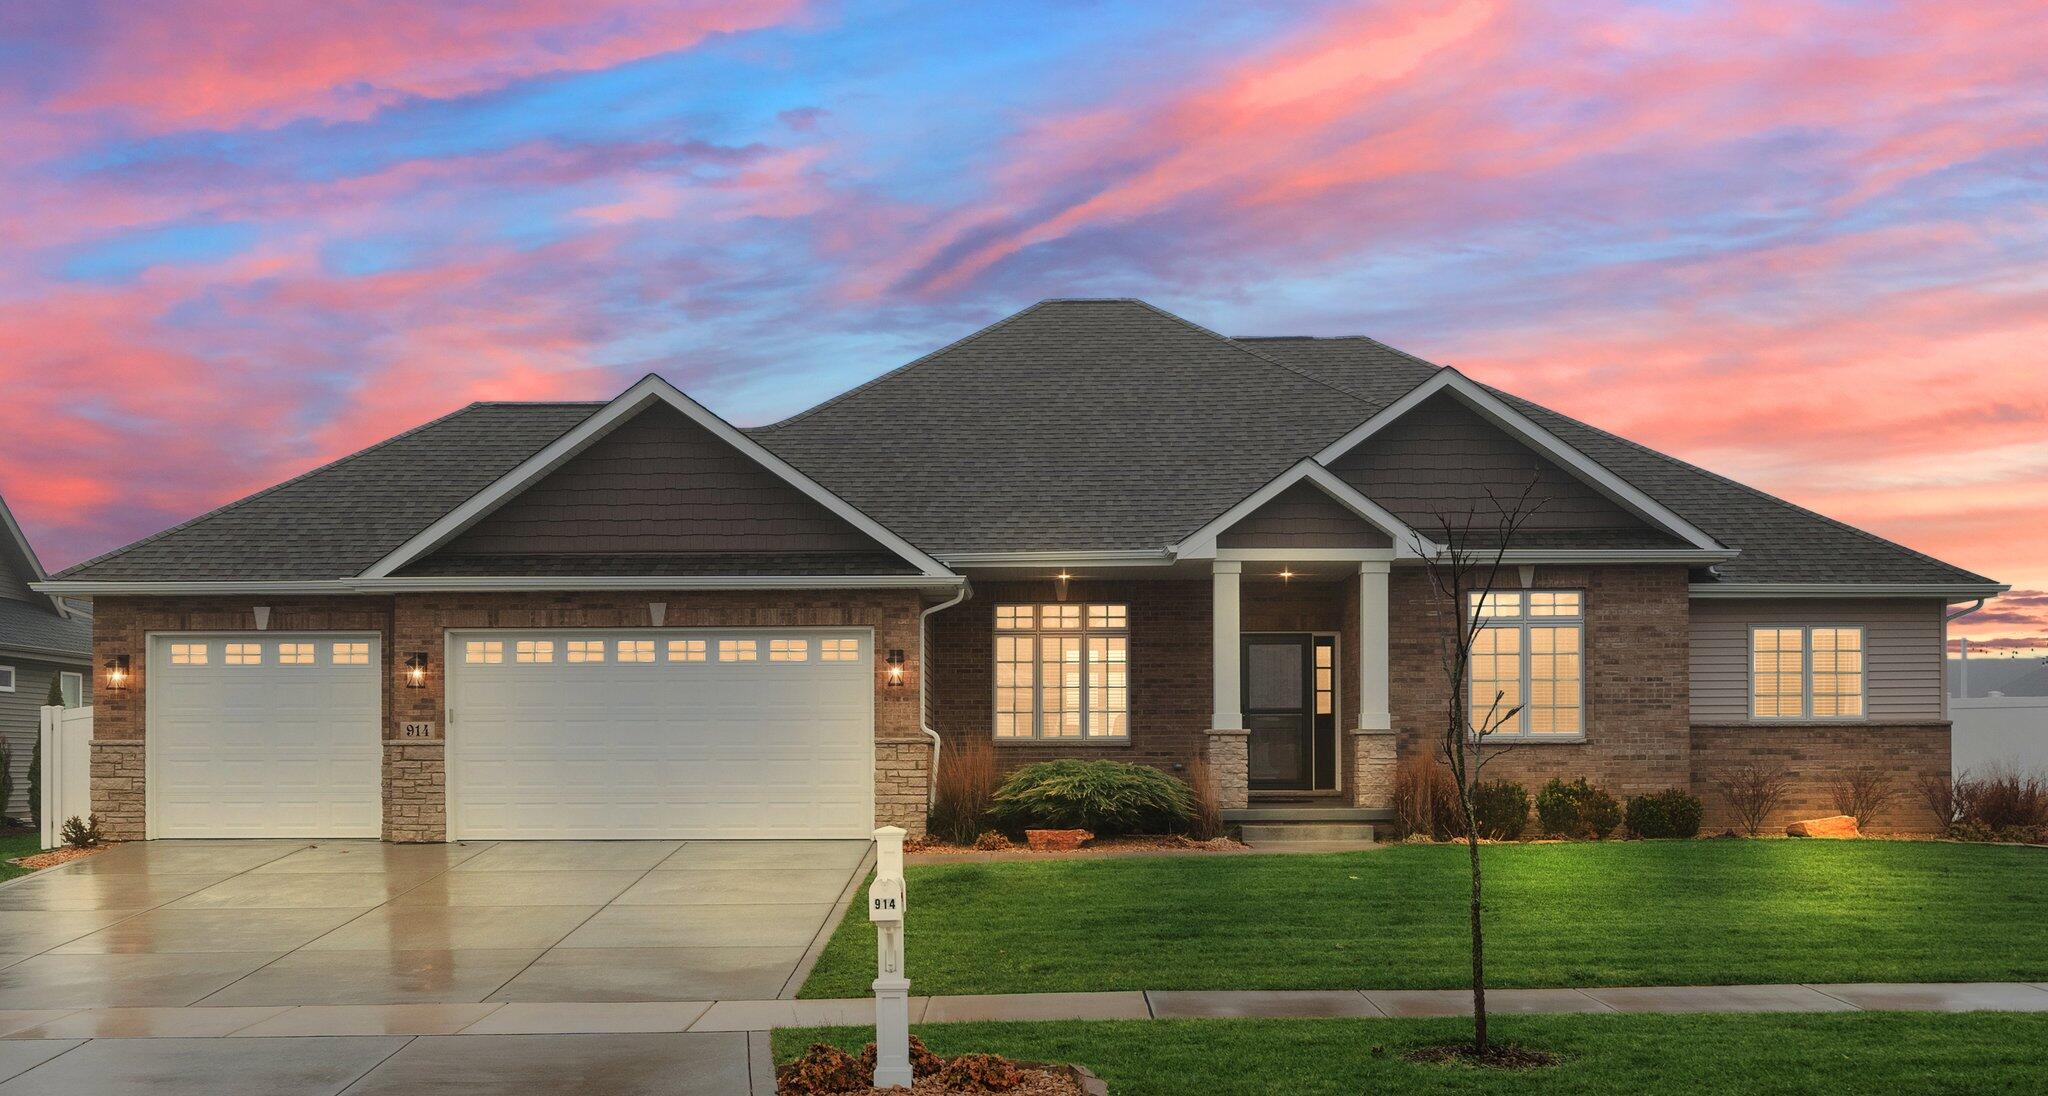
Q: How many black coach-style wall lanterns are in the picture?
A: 3